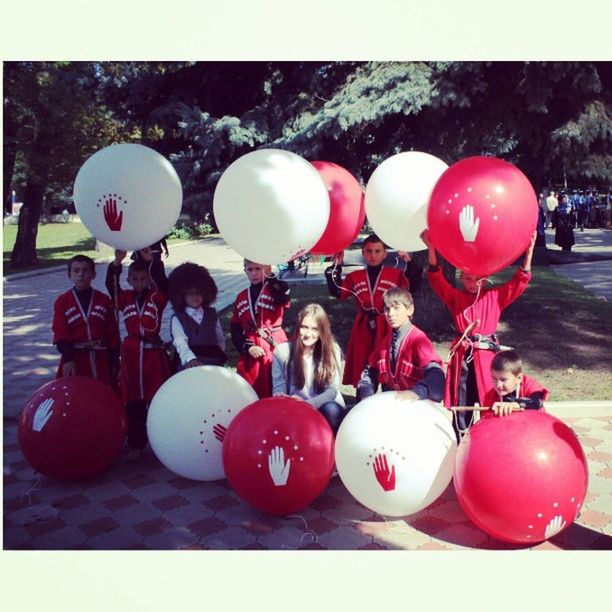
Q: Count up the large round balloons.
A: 10